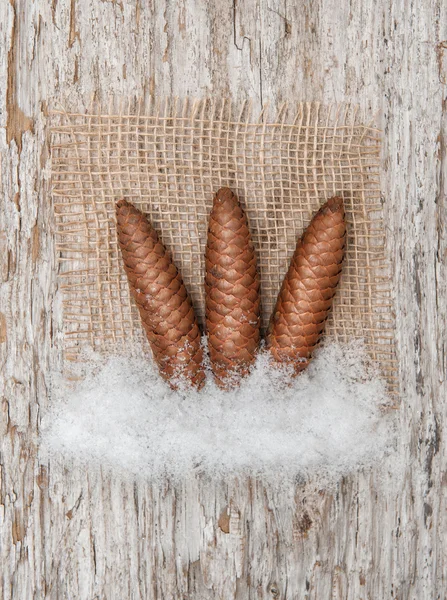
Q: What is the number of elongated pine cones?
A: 3